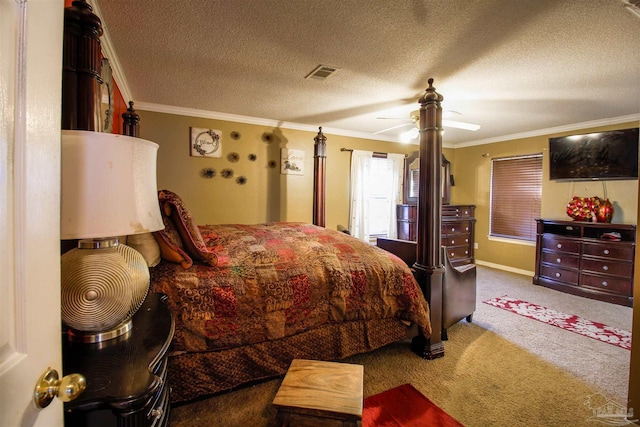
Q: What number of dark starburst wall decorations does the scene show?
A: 8